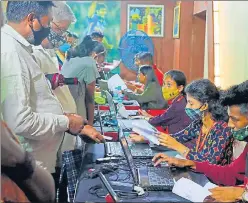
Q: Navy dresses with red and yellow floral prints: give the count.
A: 1